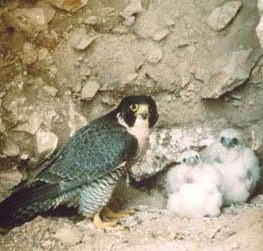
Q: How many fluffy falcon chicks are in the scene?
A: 2